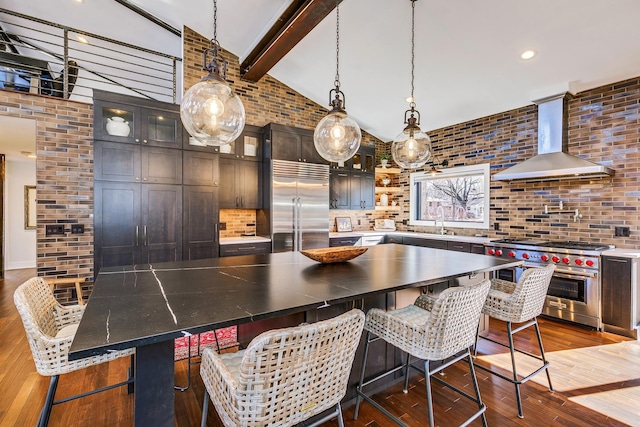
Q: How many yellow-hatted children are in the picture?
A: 0